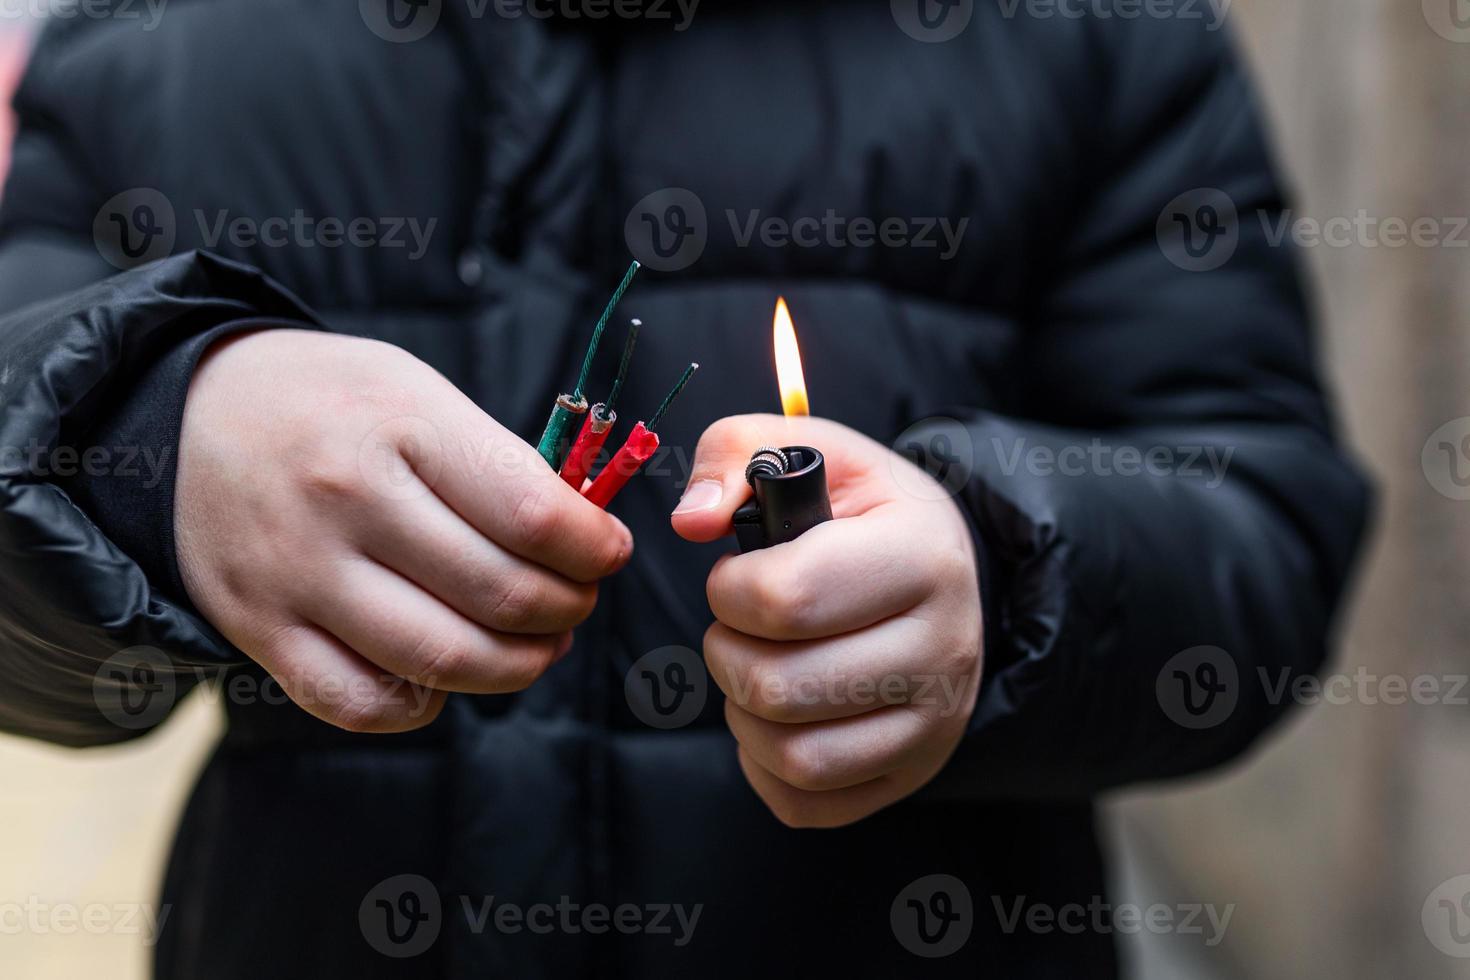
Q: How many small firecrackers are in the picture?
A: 3